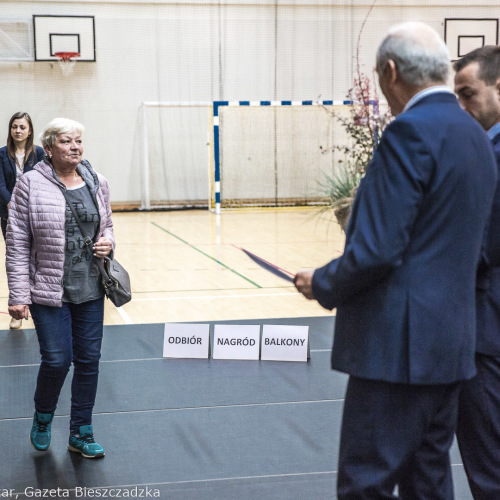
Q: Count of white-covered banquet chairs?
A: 0